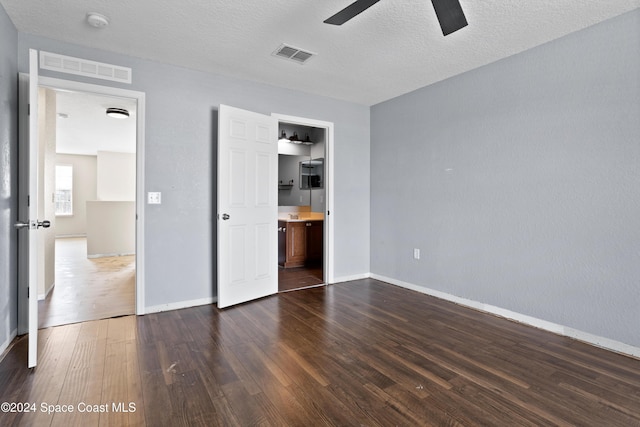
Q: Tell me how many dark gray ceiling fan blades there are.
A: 2